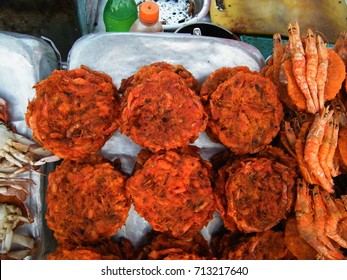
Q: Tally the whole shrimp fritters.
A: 6